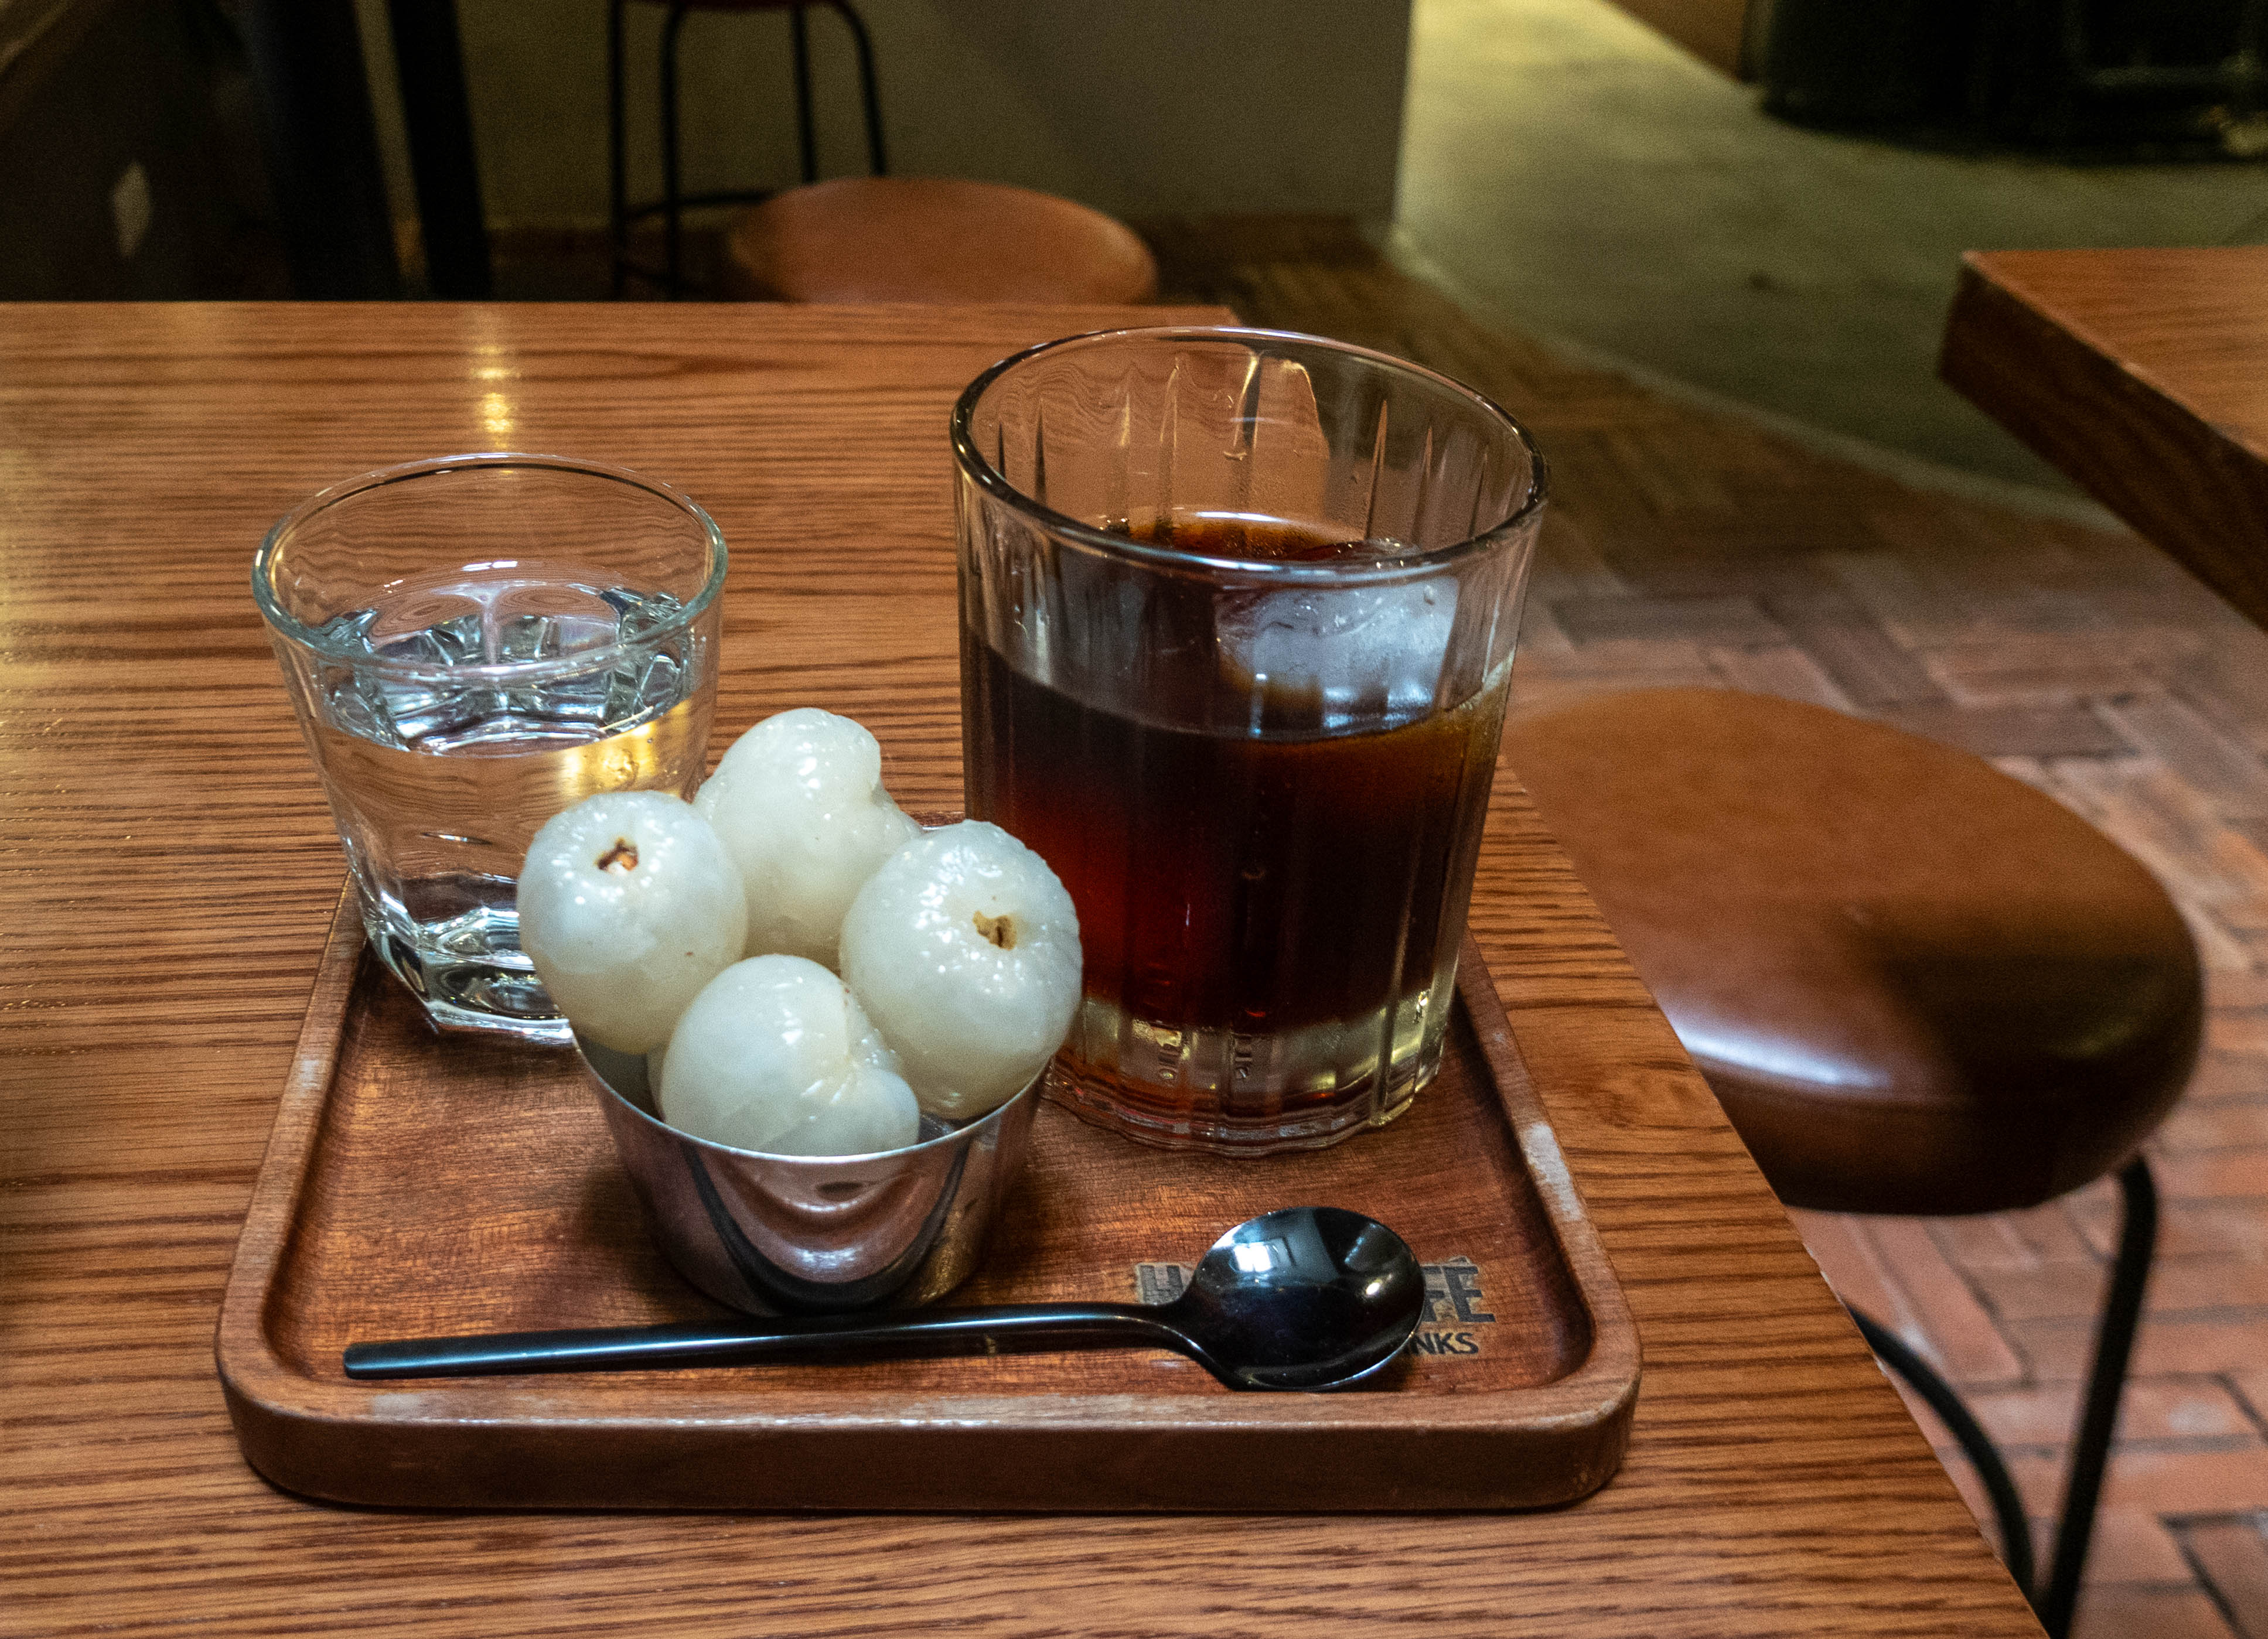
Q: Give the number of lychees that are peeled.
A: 4